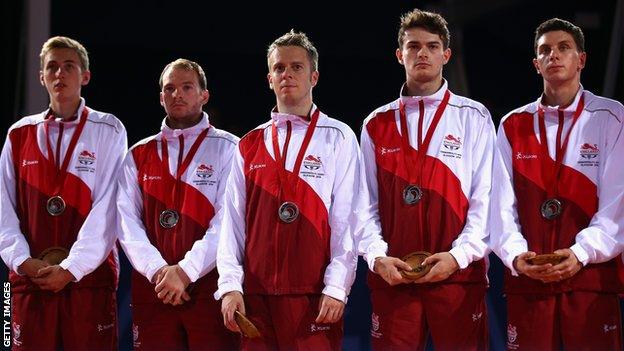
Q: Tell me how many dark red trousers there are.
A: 5